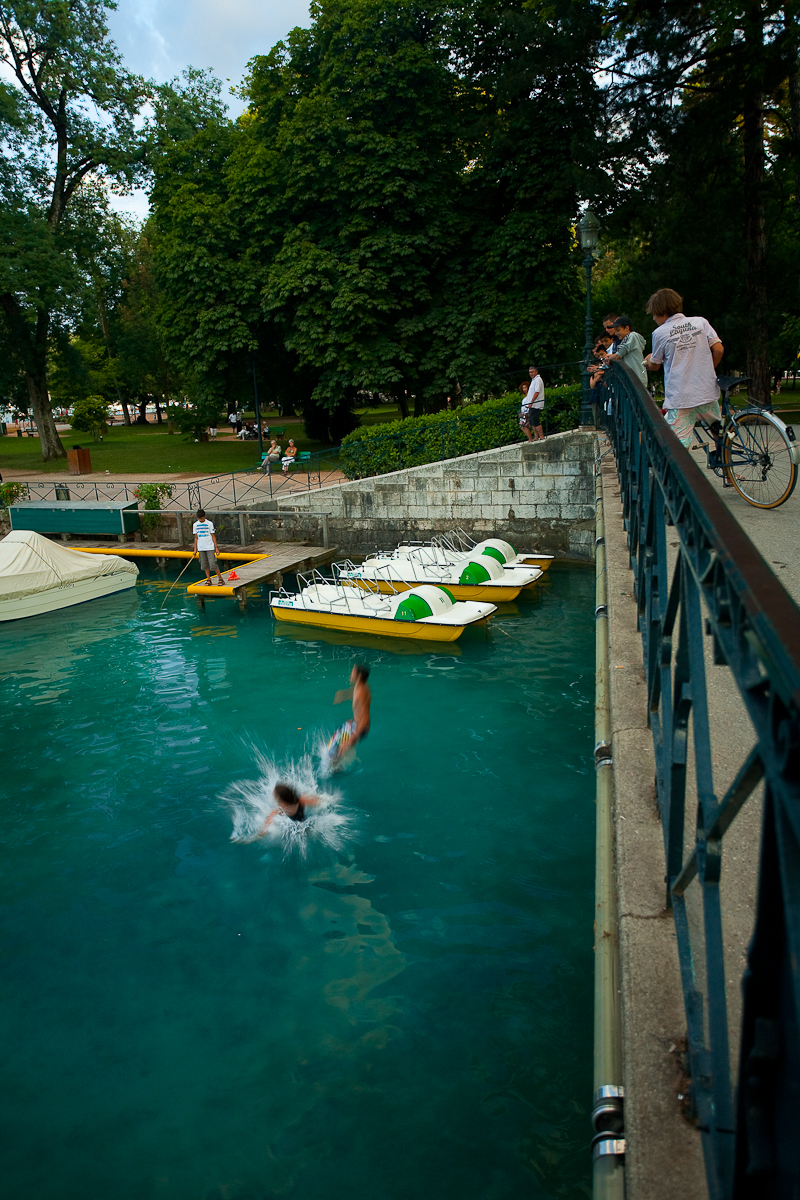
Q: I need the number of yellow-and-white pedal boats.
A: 3